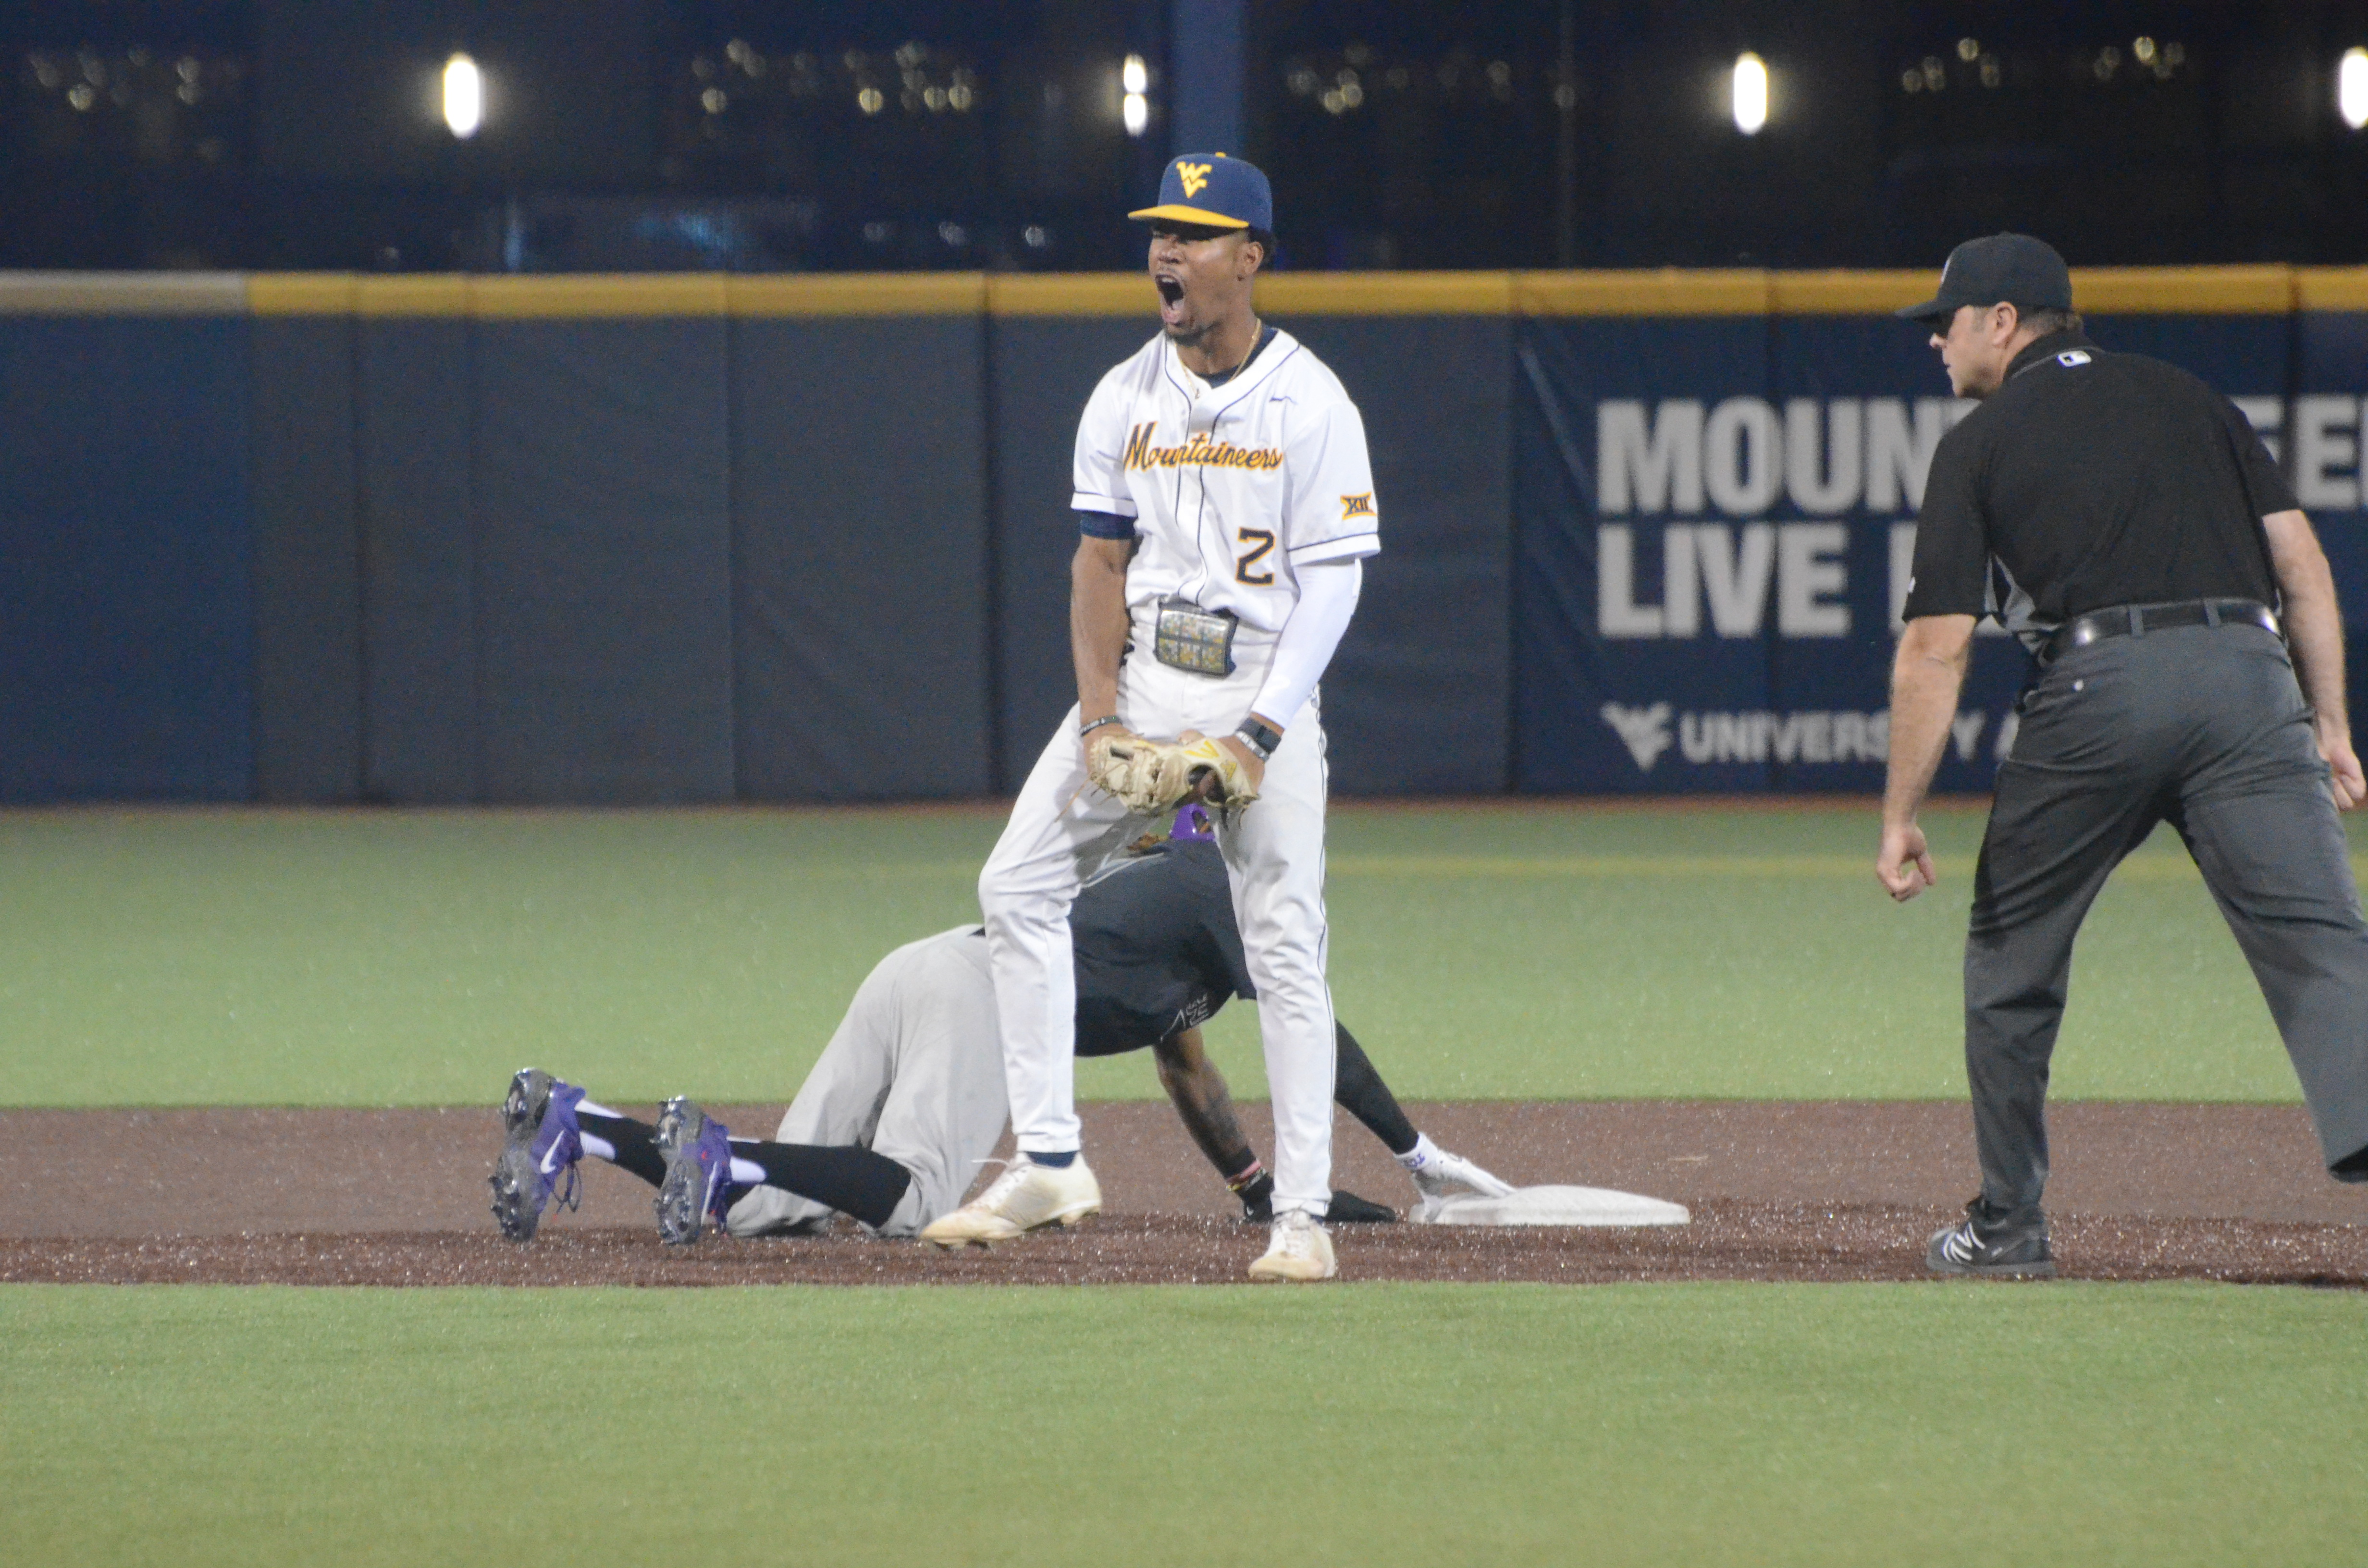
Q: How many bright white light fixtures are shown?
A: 4